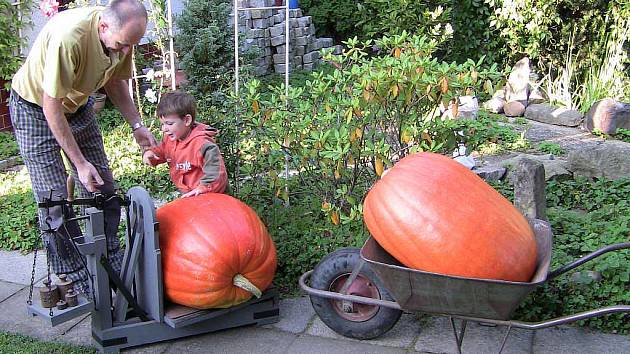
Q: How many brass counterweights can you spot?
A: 4